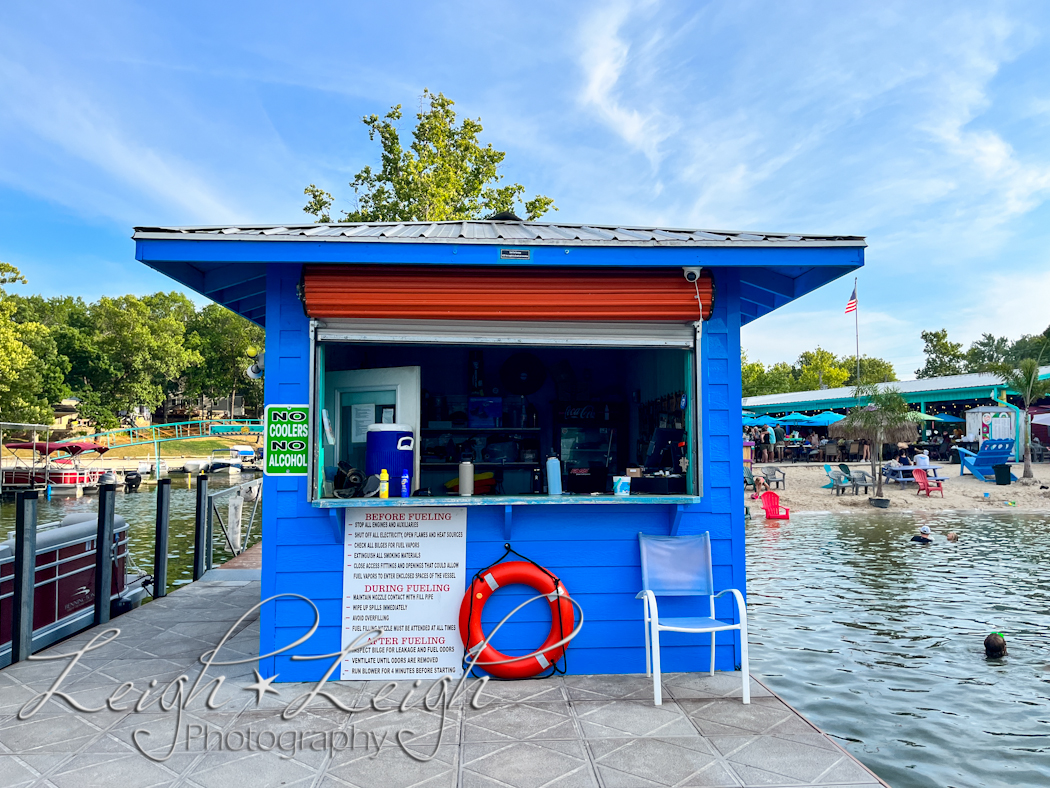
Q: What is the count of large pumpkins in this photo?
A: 0